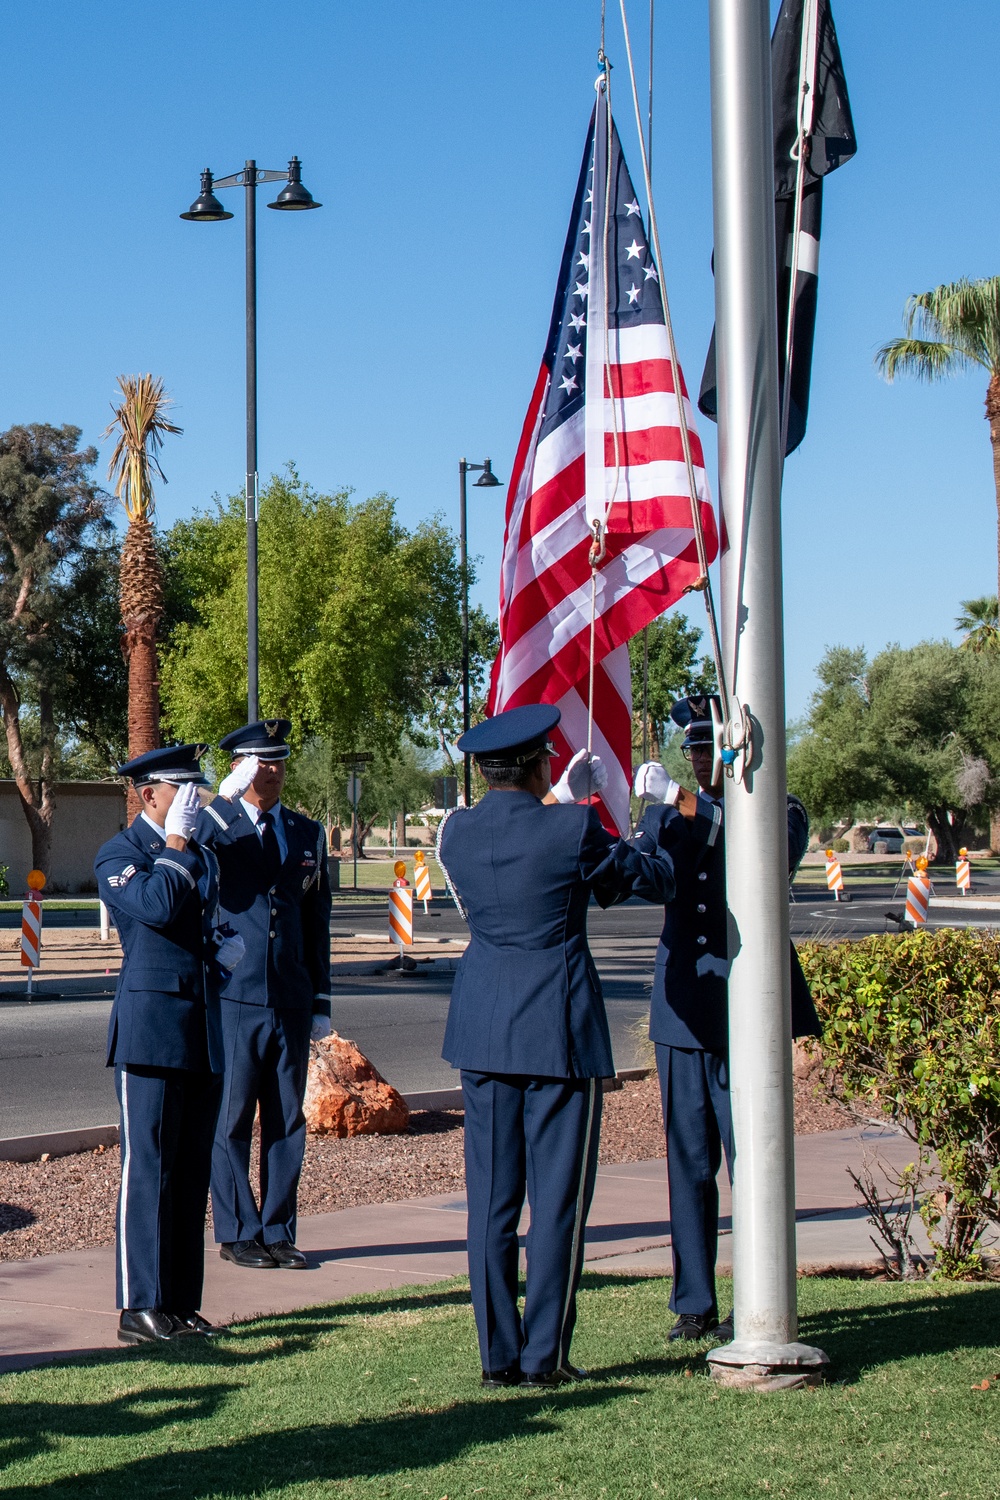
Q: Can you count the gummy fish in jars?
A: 0